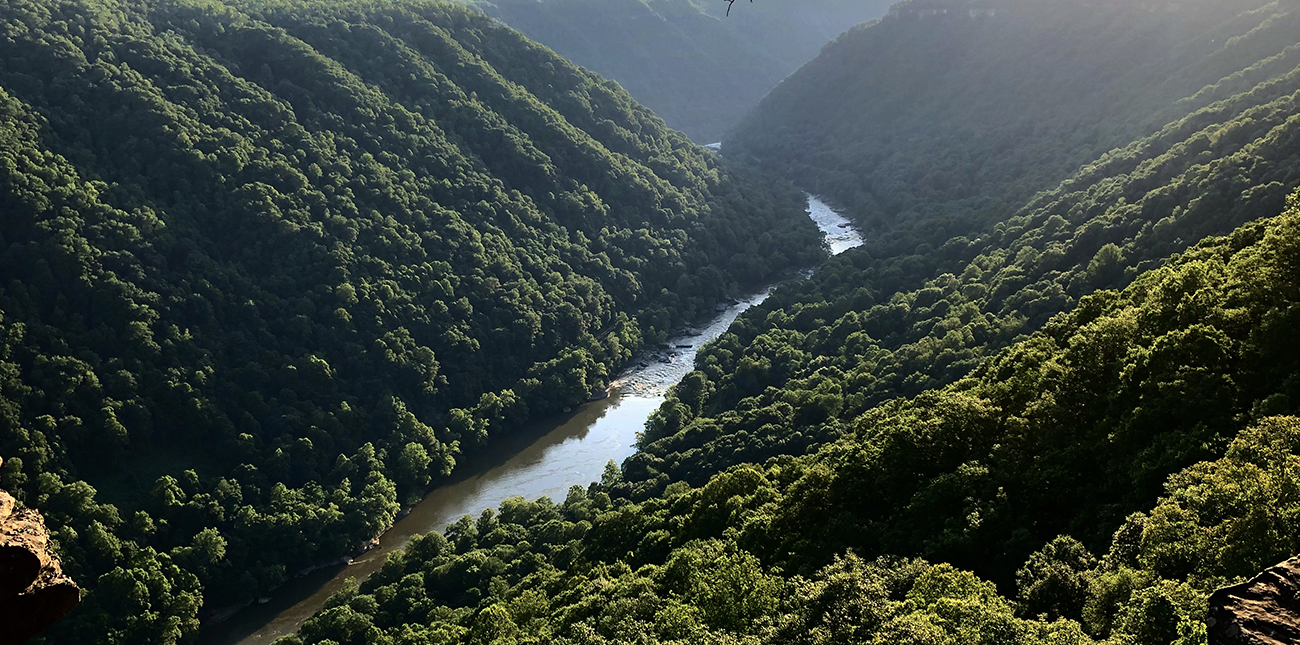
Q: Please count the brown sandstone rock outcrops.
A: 2